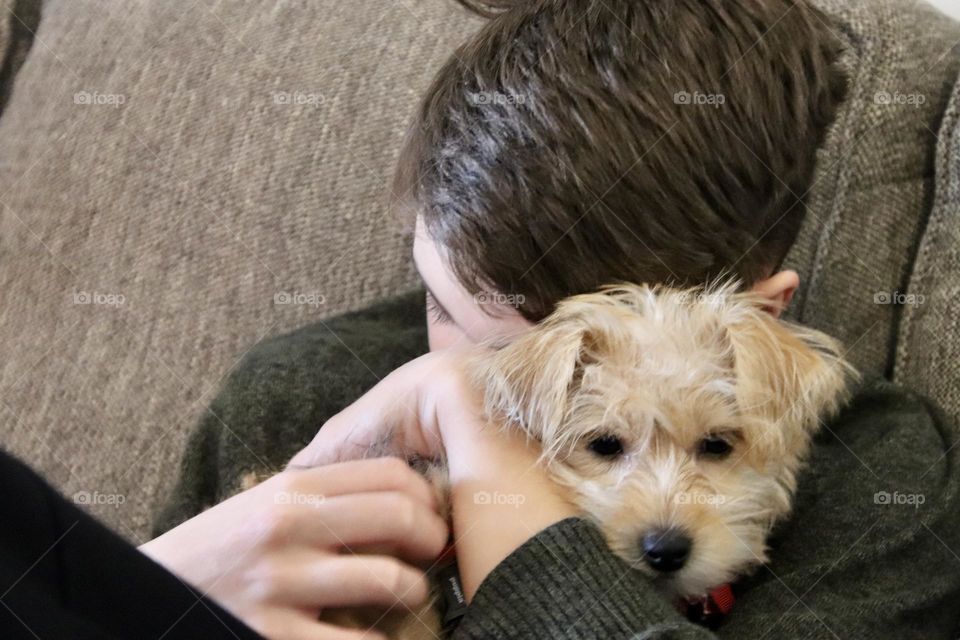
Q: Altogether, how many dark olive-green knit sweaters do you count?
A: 1